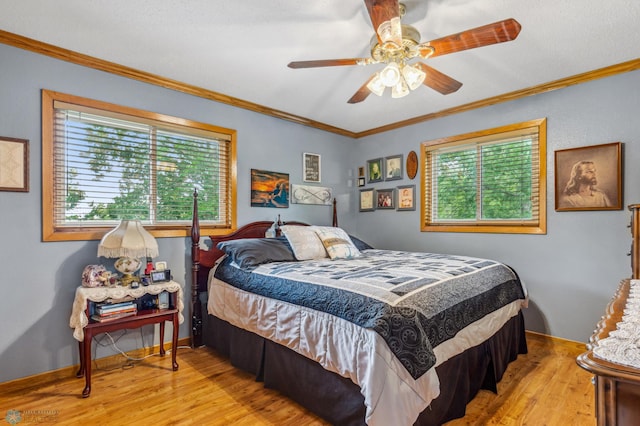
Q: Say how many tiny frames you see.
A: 2